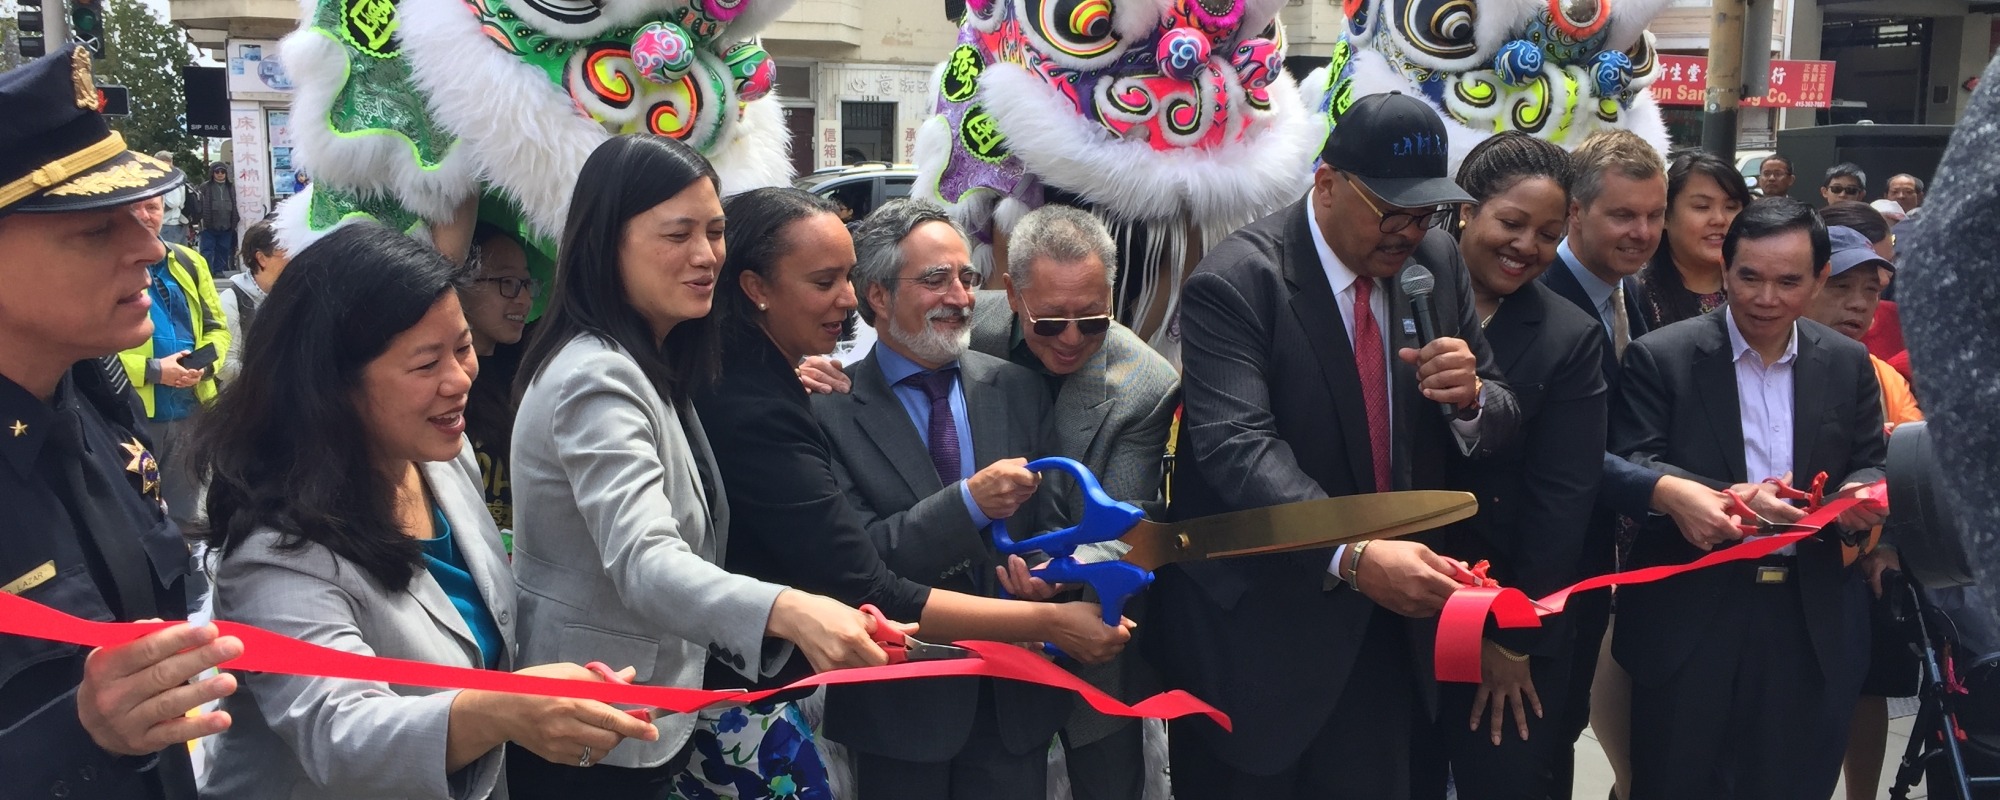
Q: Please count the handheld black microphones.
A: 1